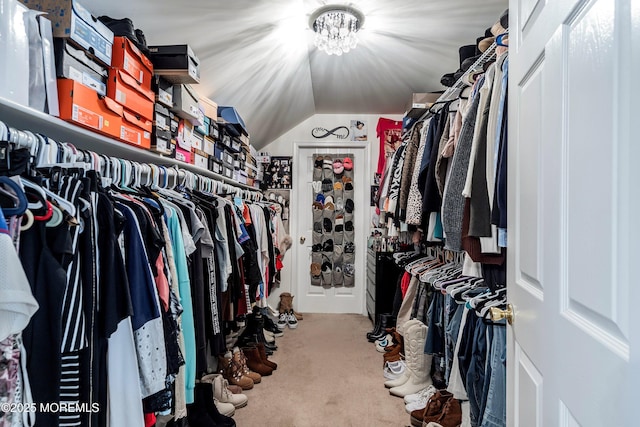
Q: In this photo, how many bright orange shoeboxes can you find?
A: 4